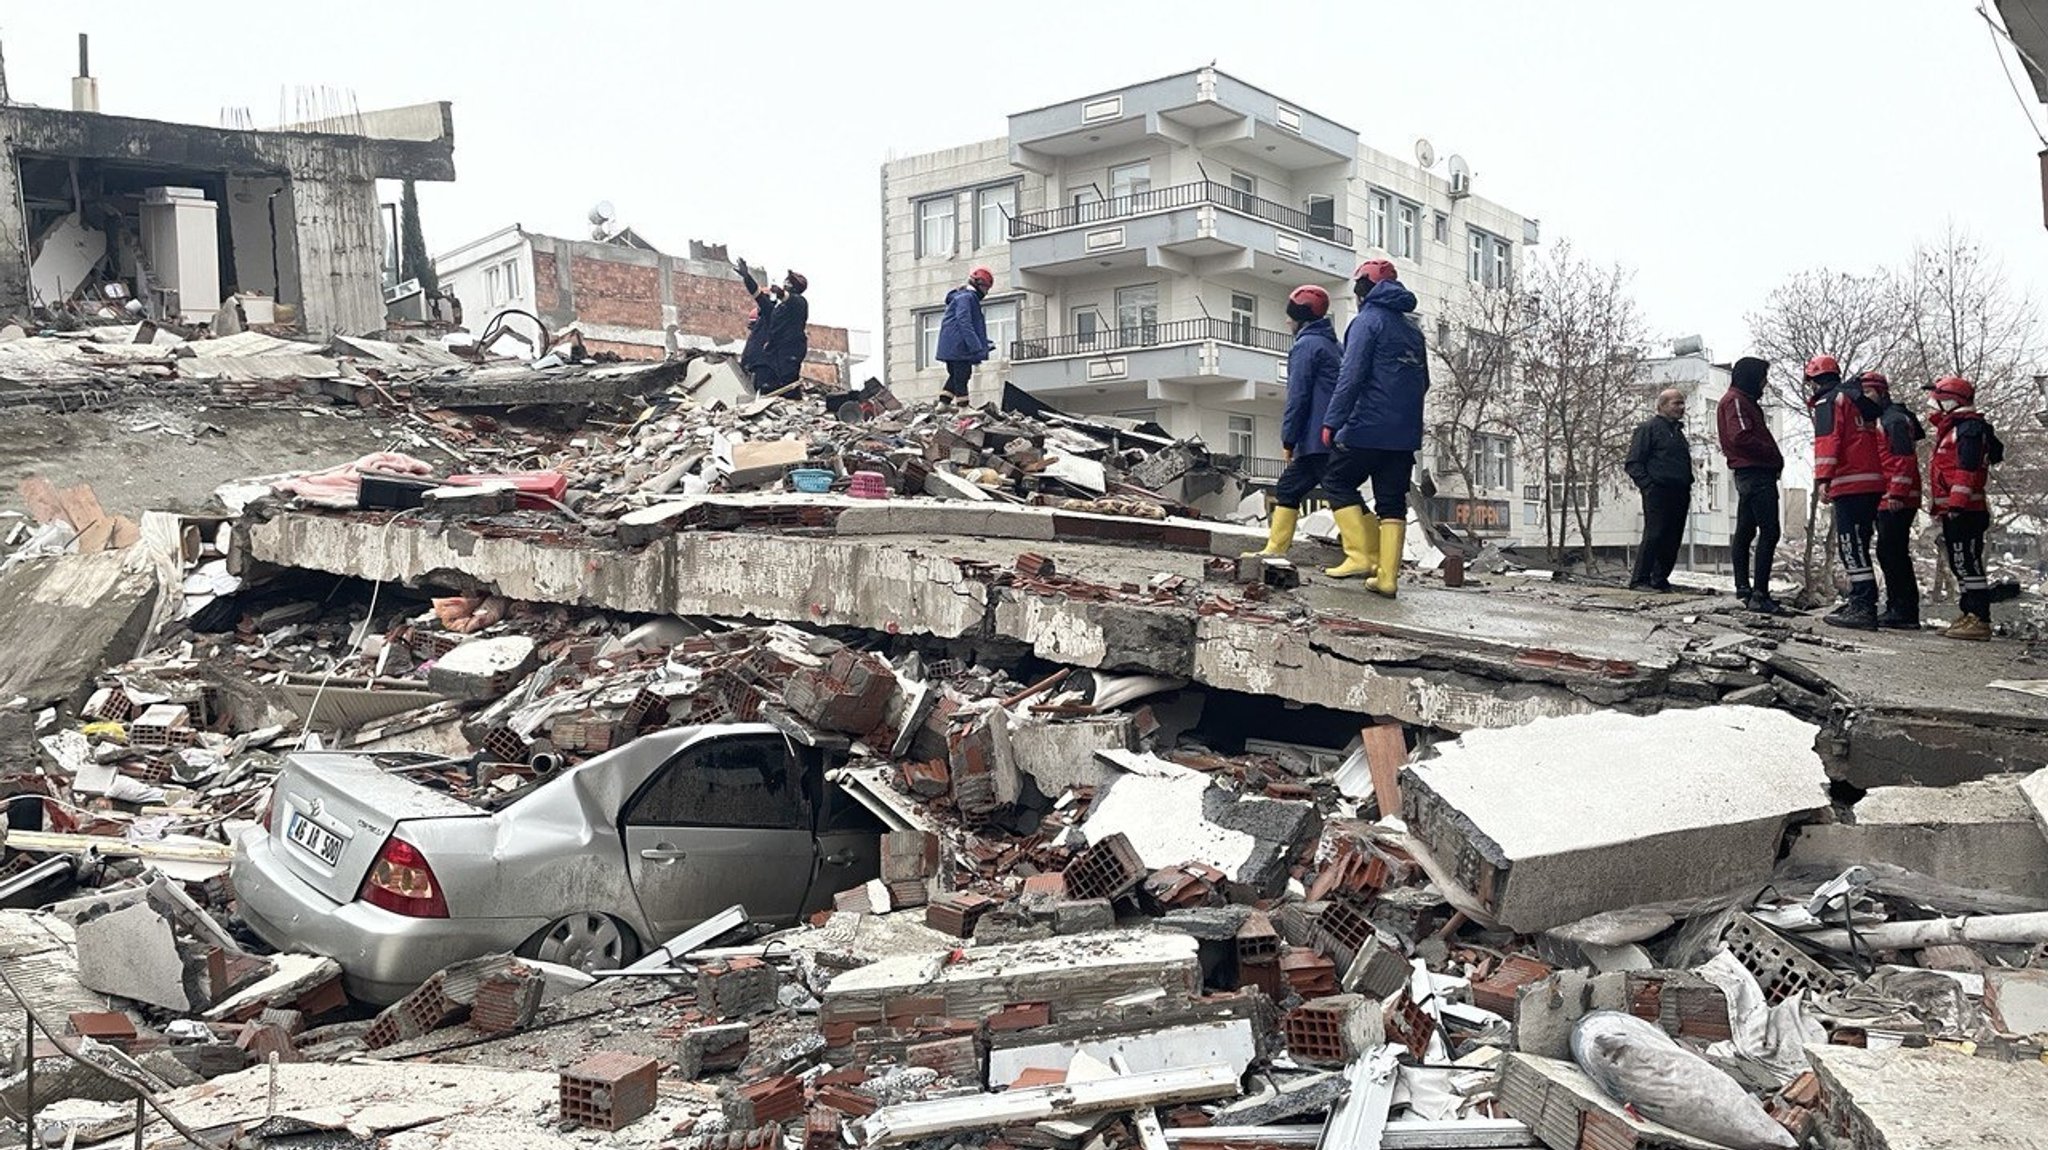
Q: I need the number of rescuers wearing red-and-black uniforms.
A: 3